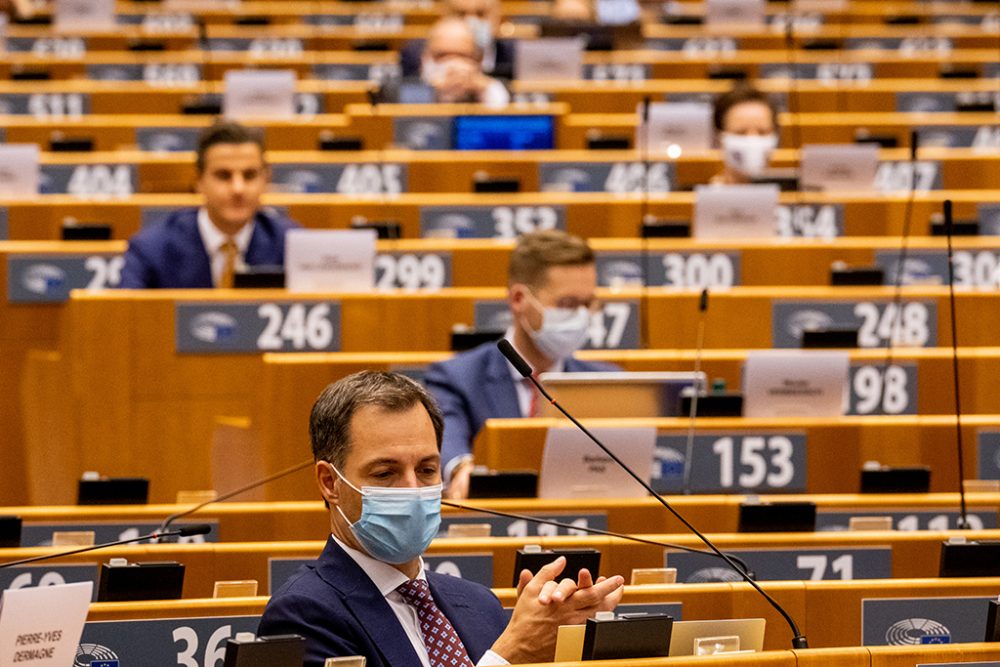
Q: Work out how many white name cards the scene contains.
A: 12